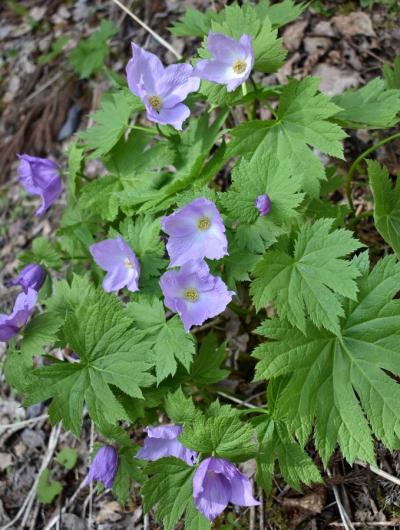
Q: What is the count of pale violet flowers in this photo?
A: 12